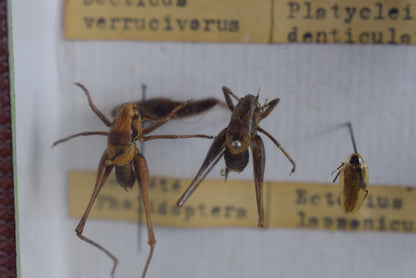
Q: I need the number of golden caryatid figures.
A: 0